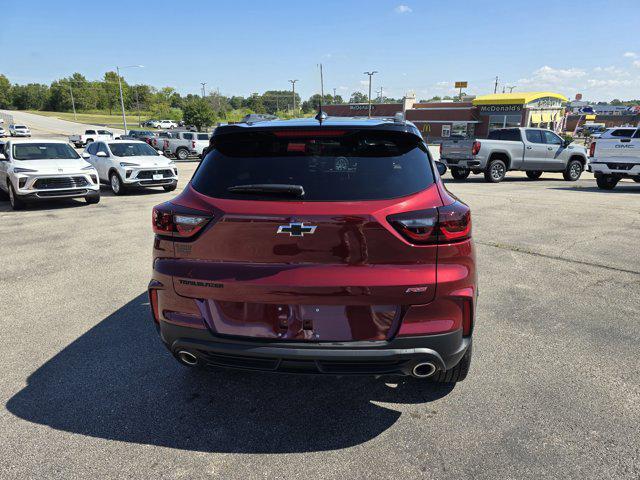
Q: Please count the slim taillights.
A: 2